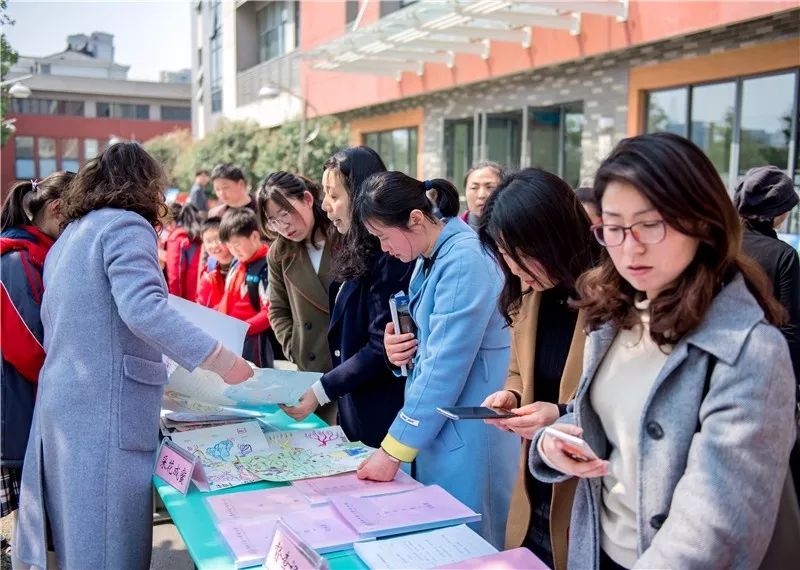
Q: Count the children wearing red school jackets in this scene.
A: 4